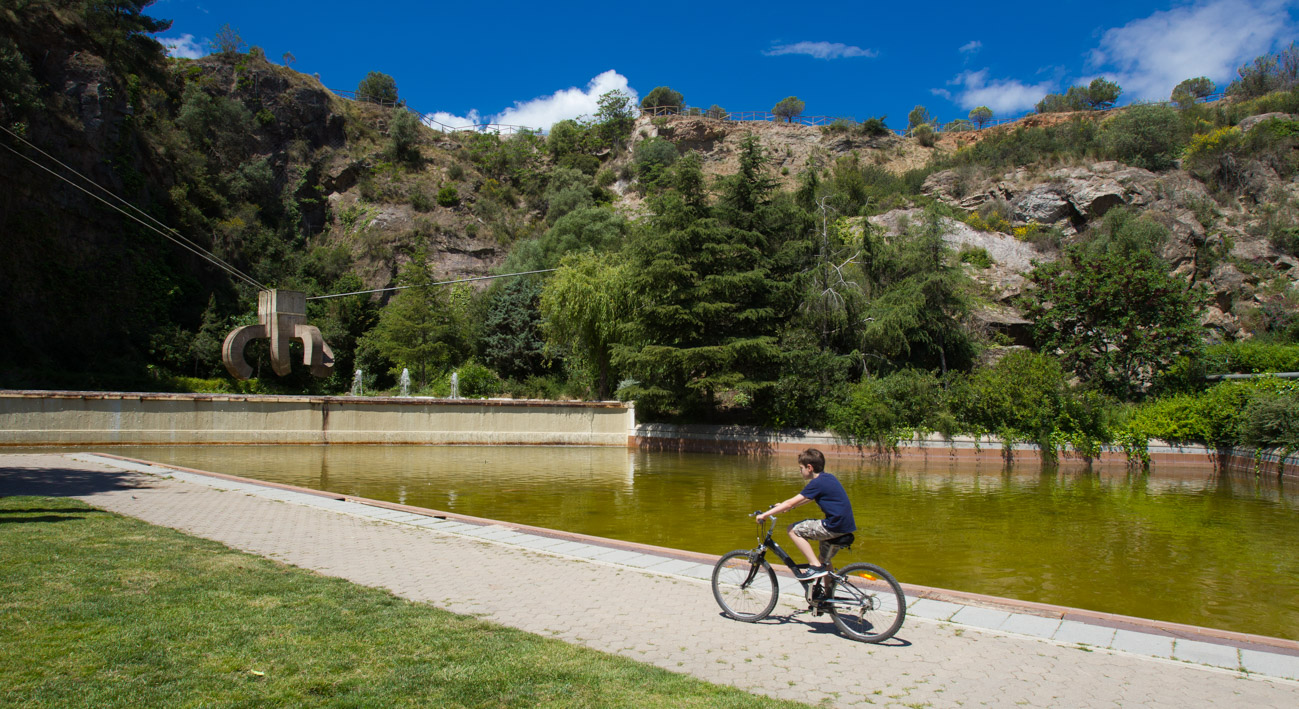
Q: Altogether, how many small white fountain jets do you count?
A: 3